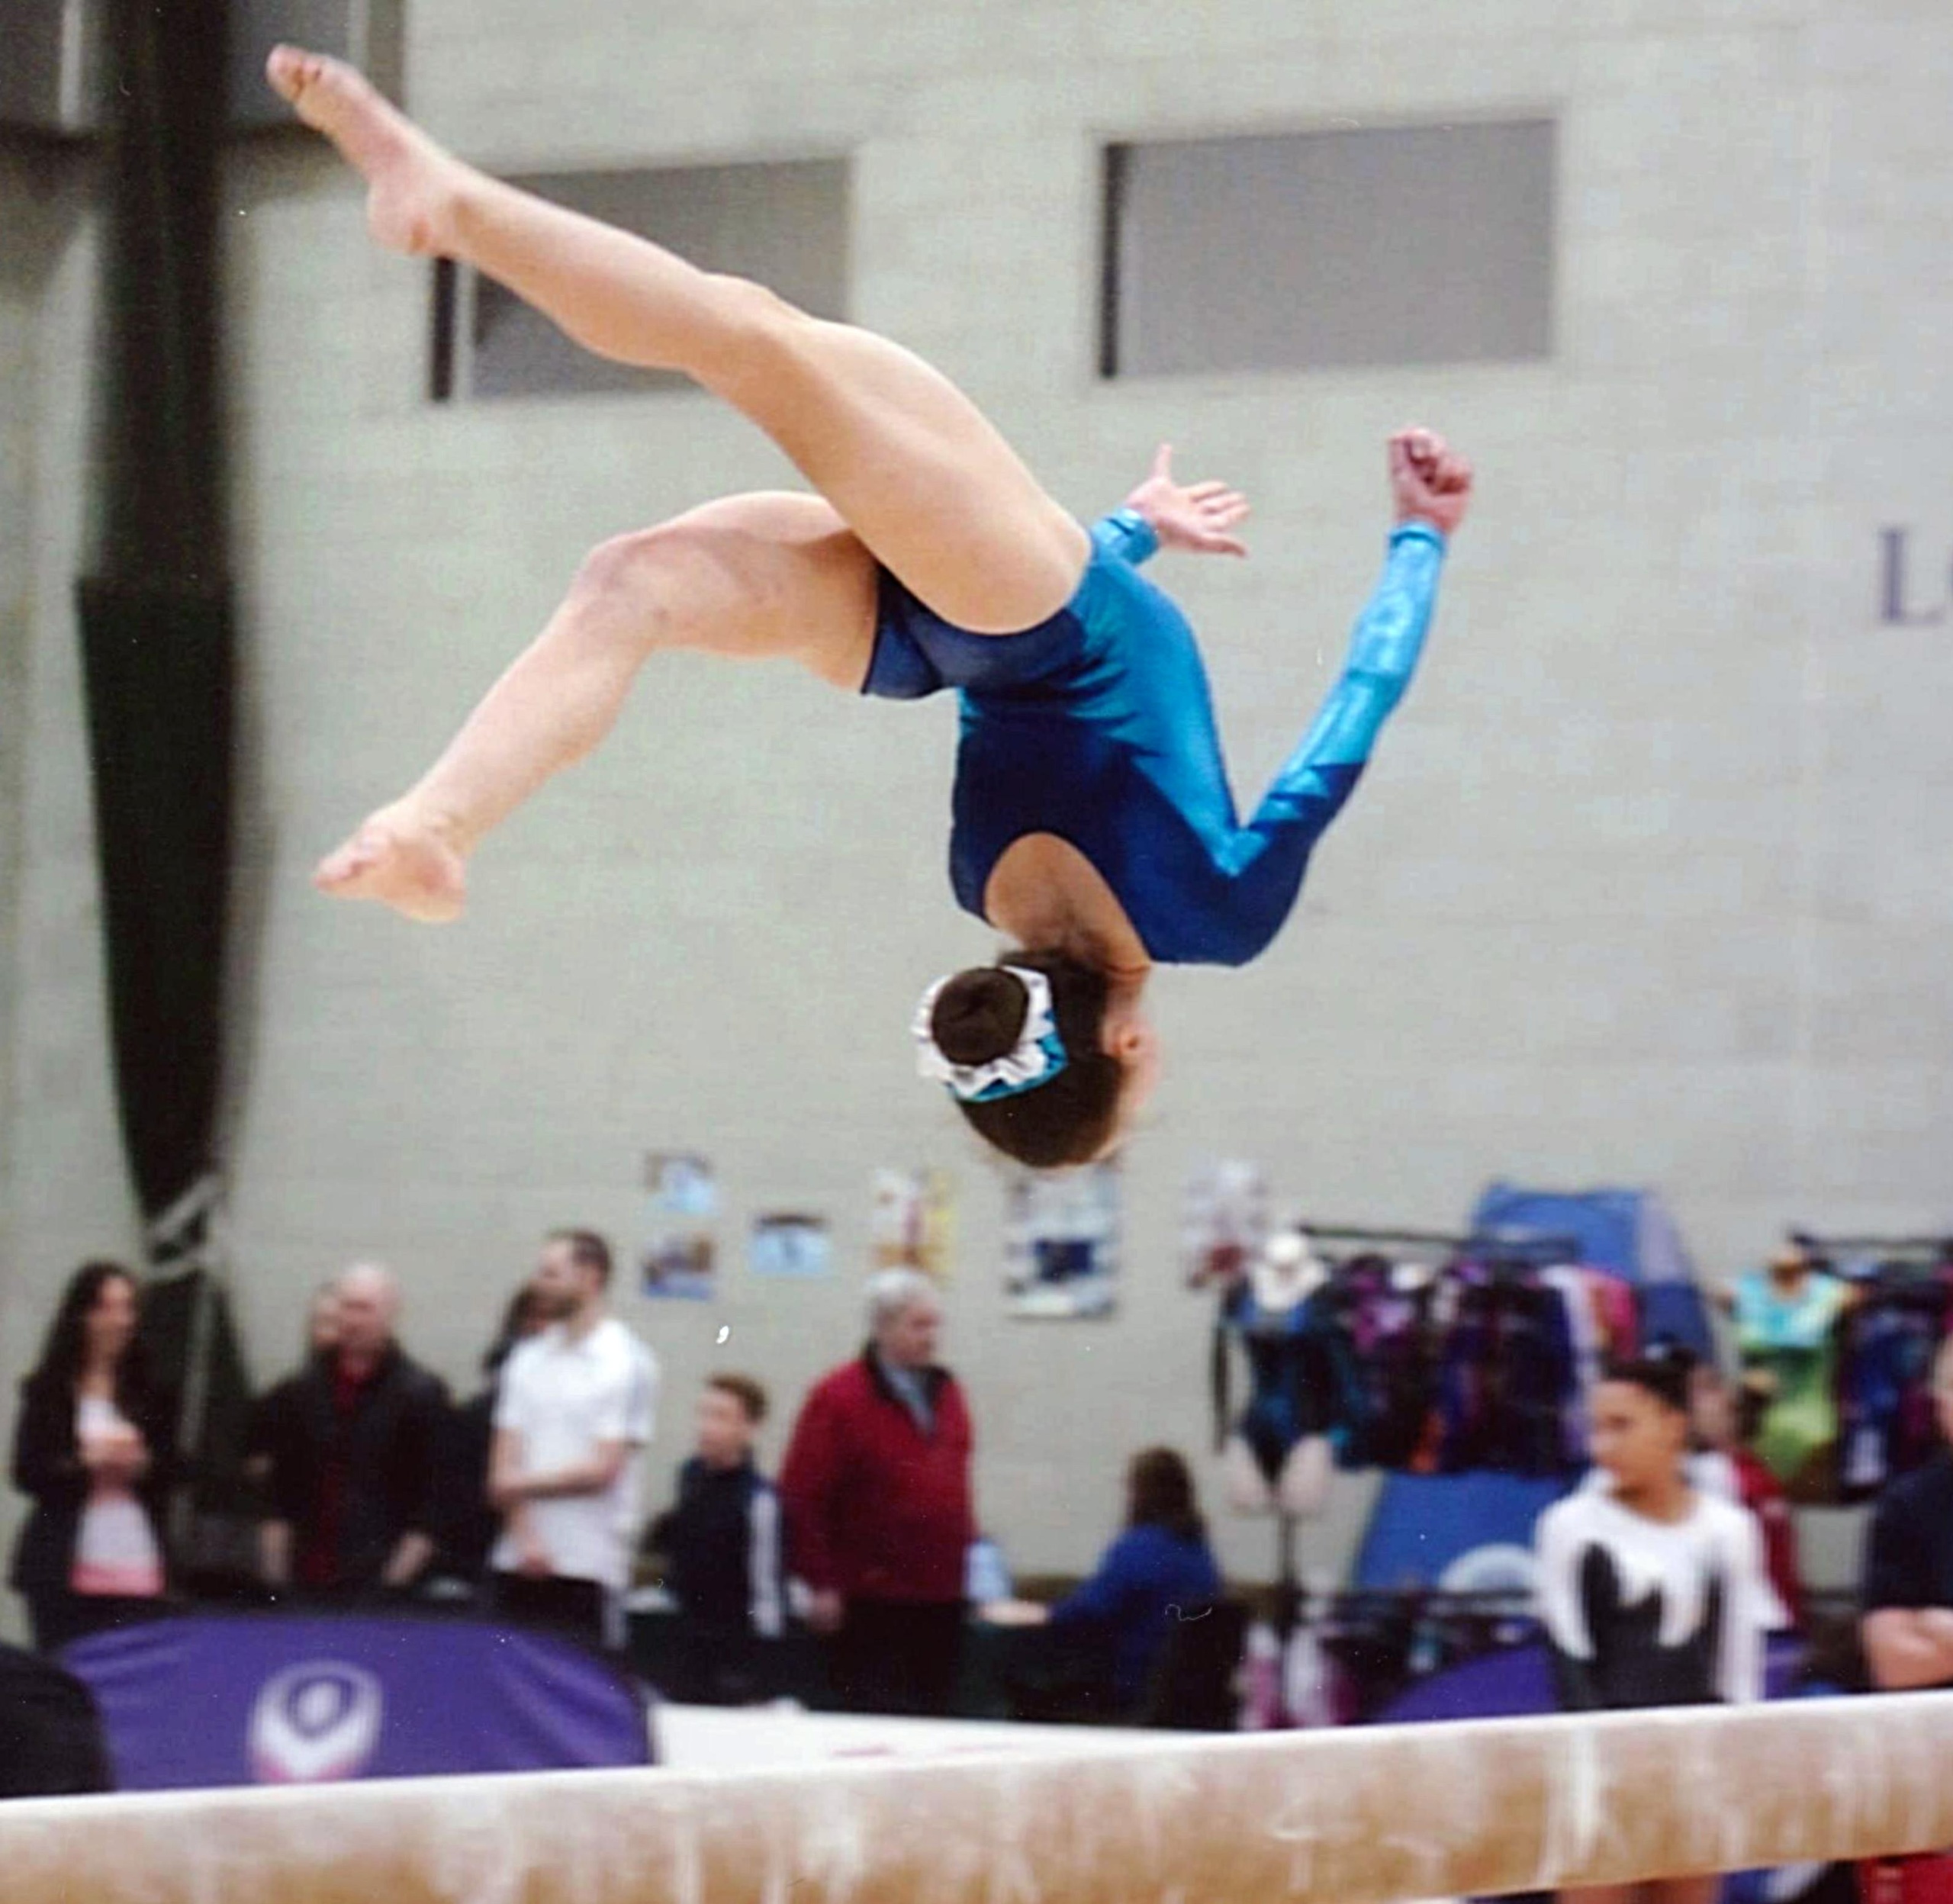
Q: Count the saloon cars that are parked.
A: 0